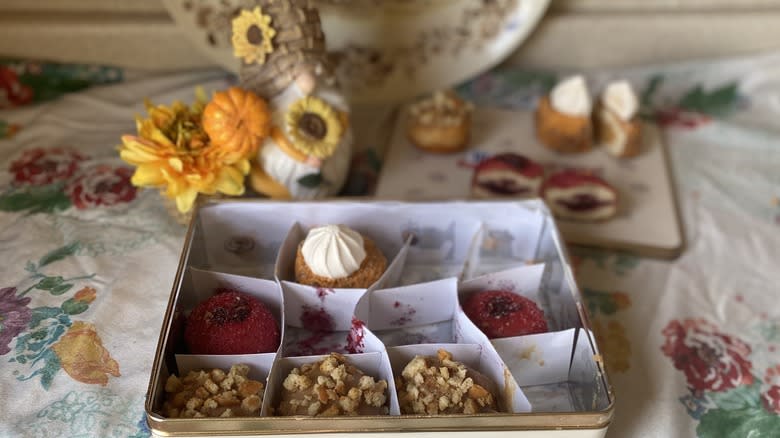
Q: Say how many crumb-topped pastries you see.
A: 4